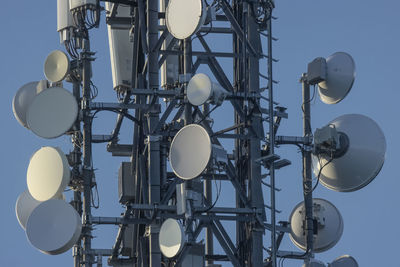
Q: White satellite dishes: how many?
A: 15